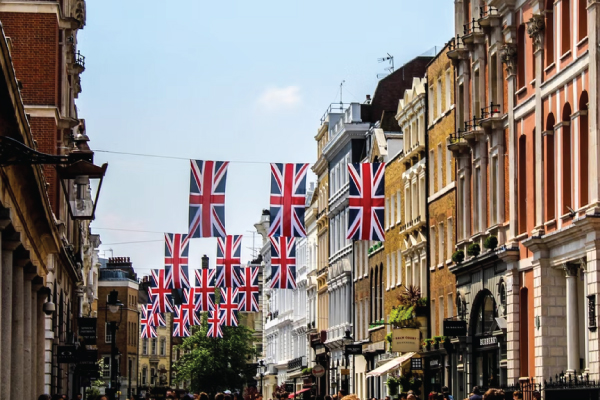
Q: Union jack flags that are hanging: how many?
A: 15